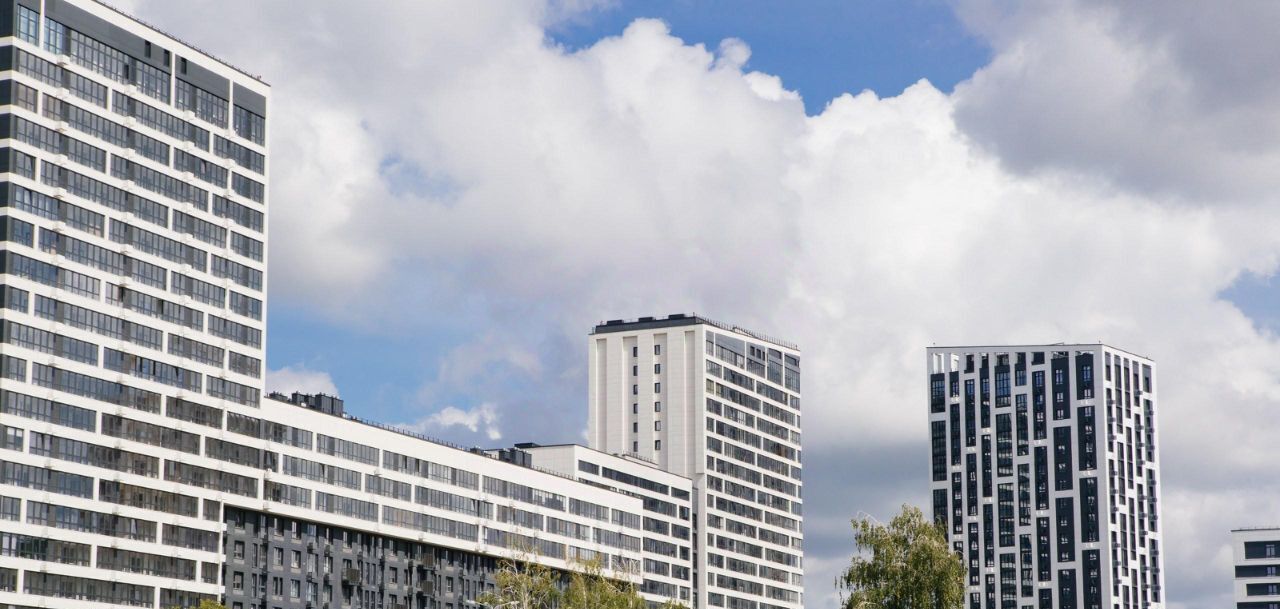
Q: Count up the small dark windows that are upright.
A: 12